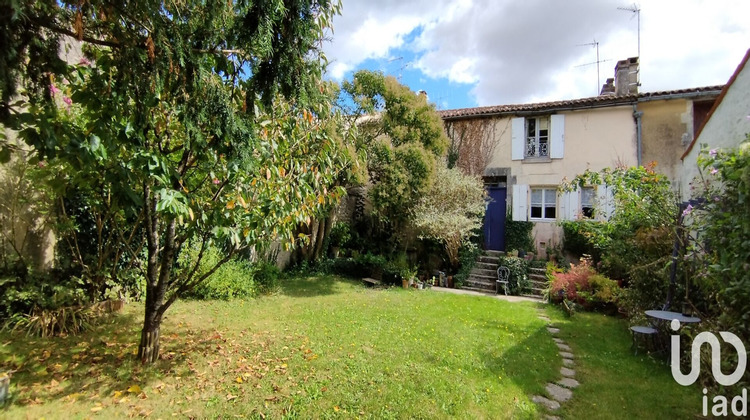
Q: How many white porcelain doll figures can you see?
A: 0